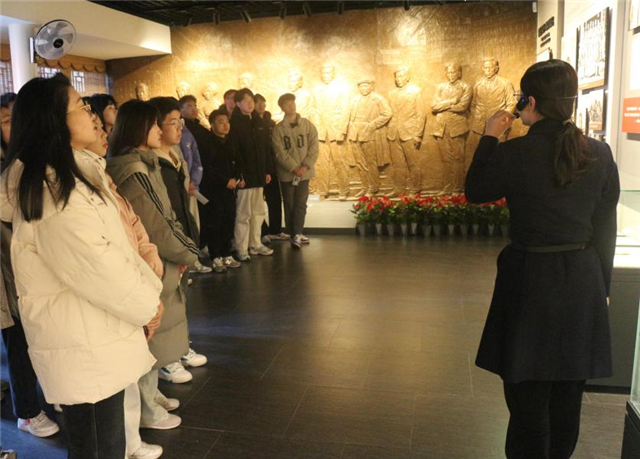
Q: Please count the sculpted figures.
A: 10